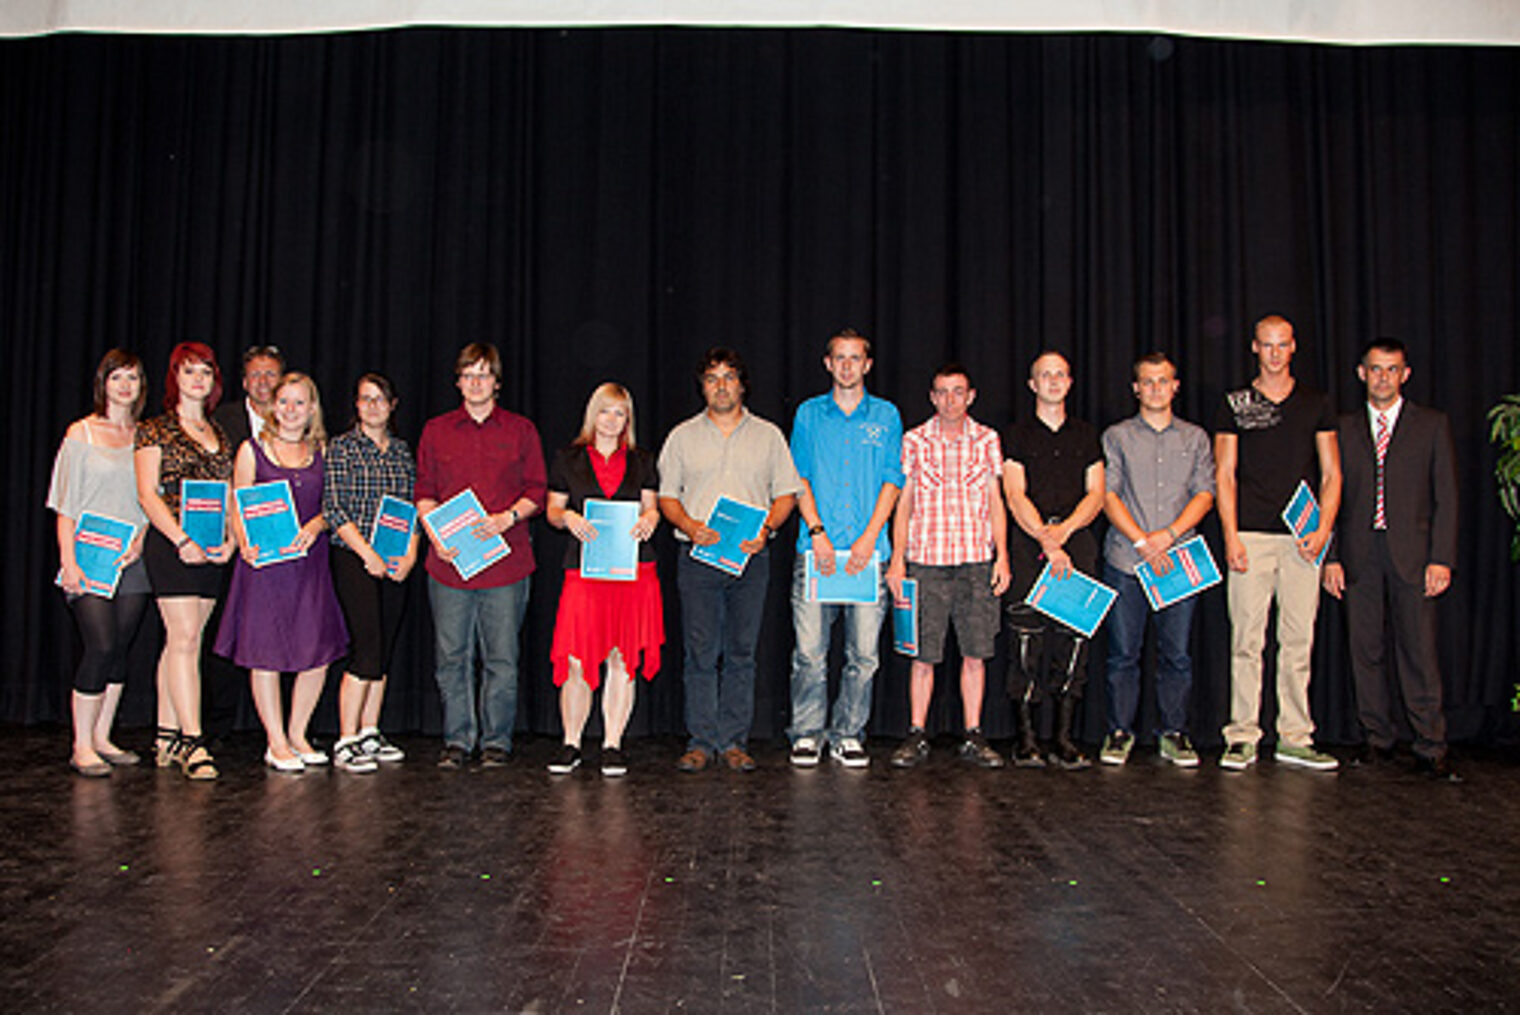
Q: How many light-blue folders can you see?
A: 12